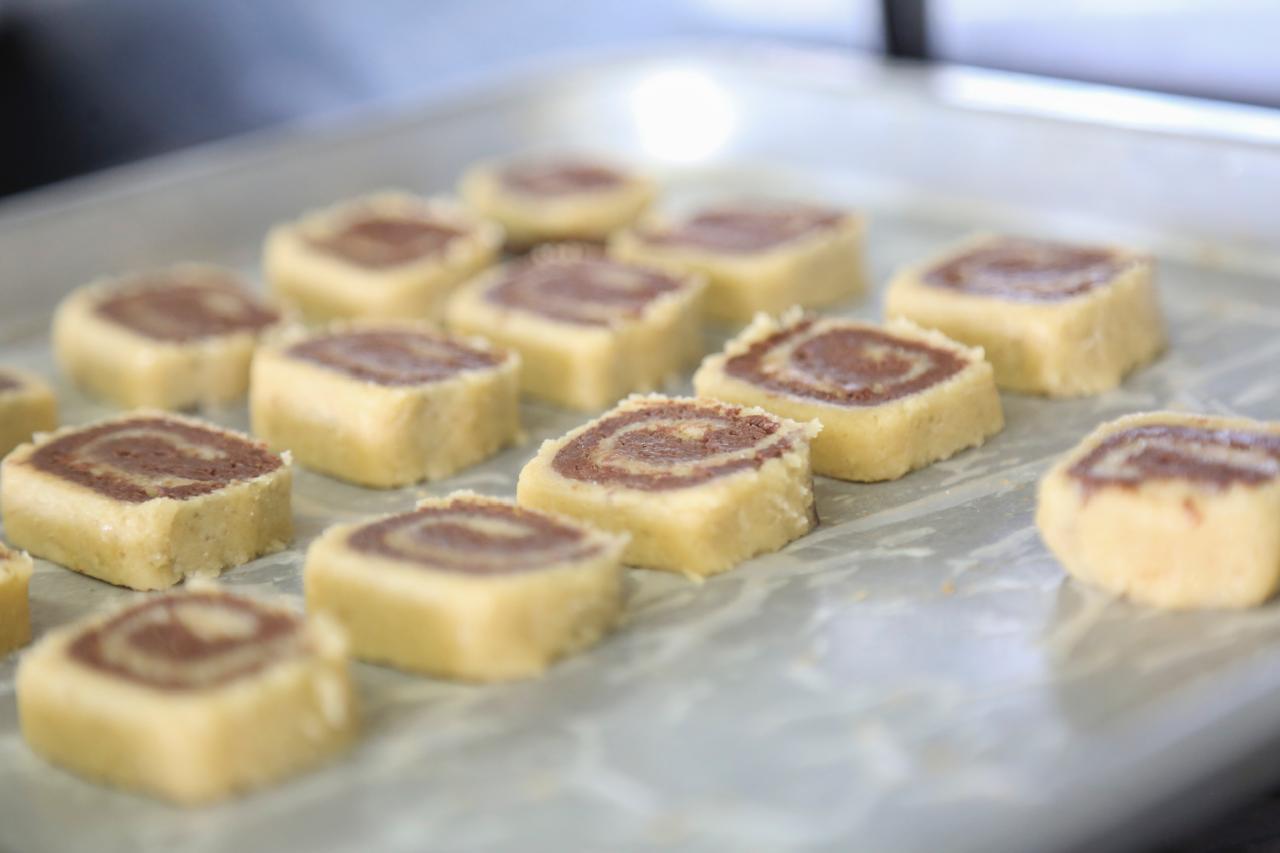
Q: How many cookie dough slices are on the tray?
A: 15